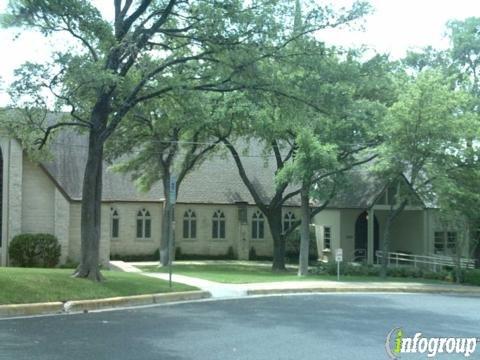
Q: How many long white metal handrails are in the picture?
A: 2